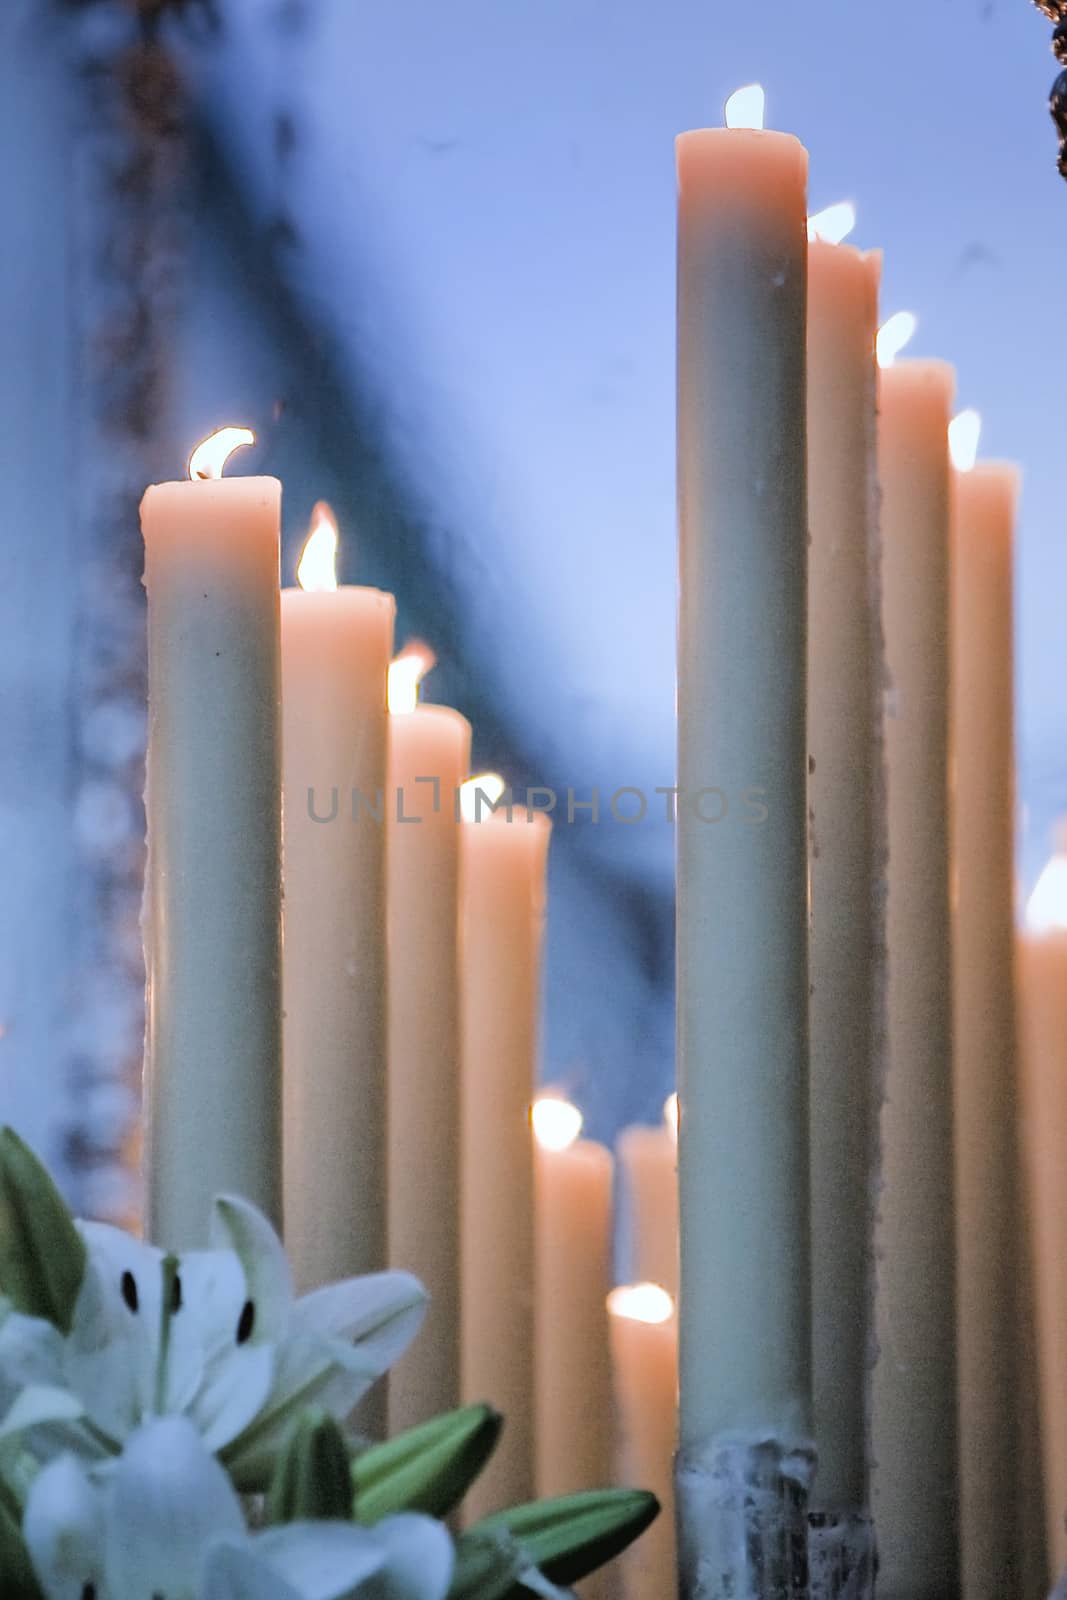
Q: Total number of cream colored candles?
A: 12